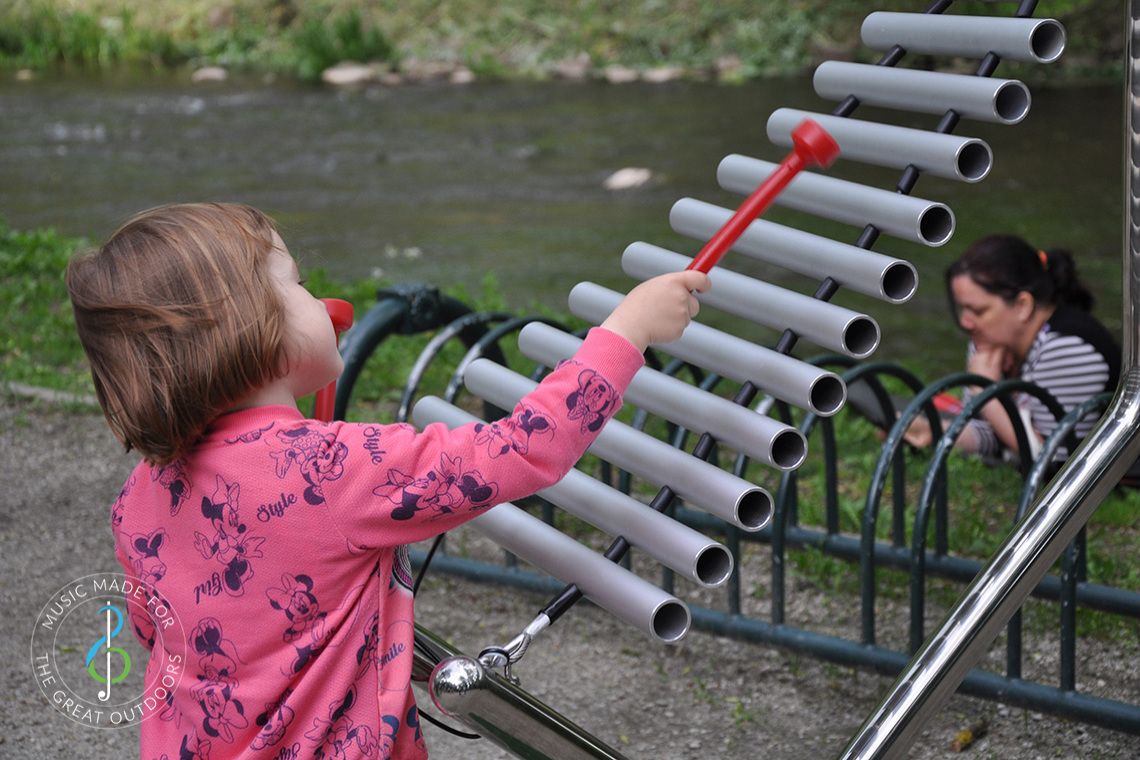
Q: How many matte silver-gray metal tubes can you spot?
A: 11